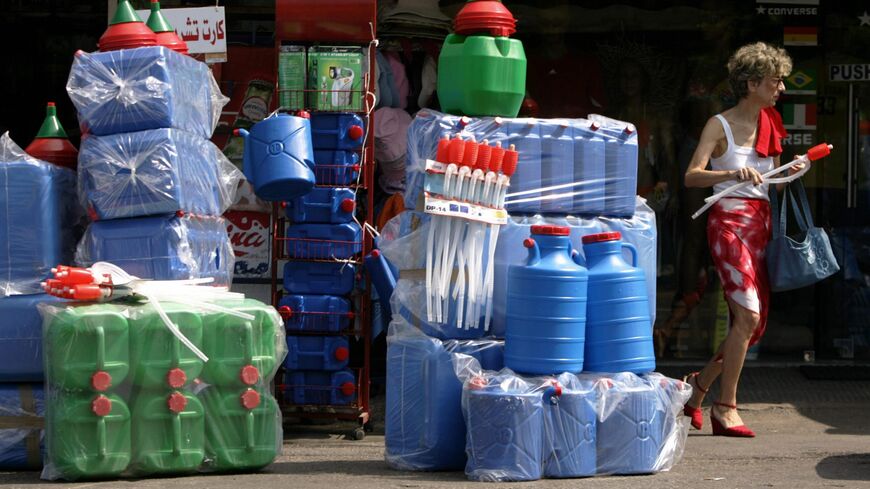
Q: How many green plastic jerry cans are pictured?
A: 7